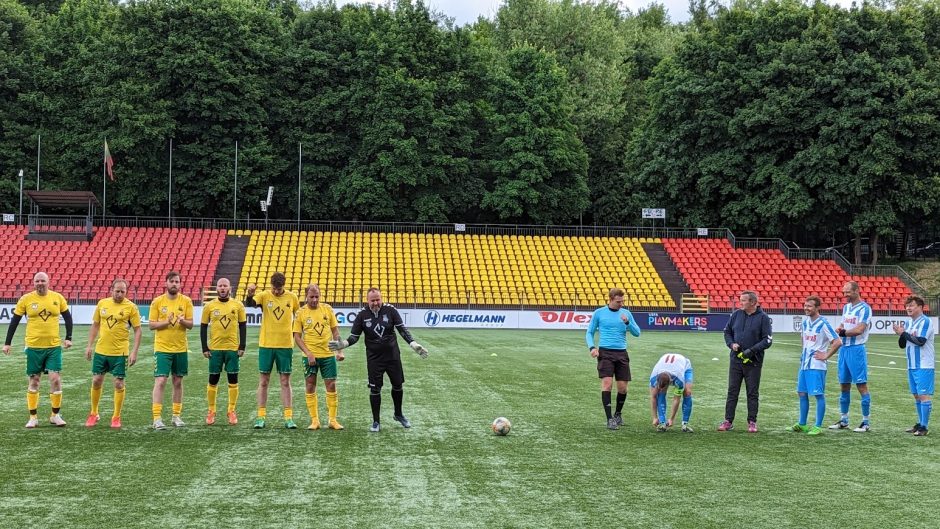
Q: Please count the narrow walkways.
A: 2